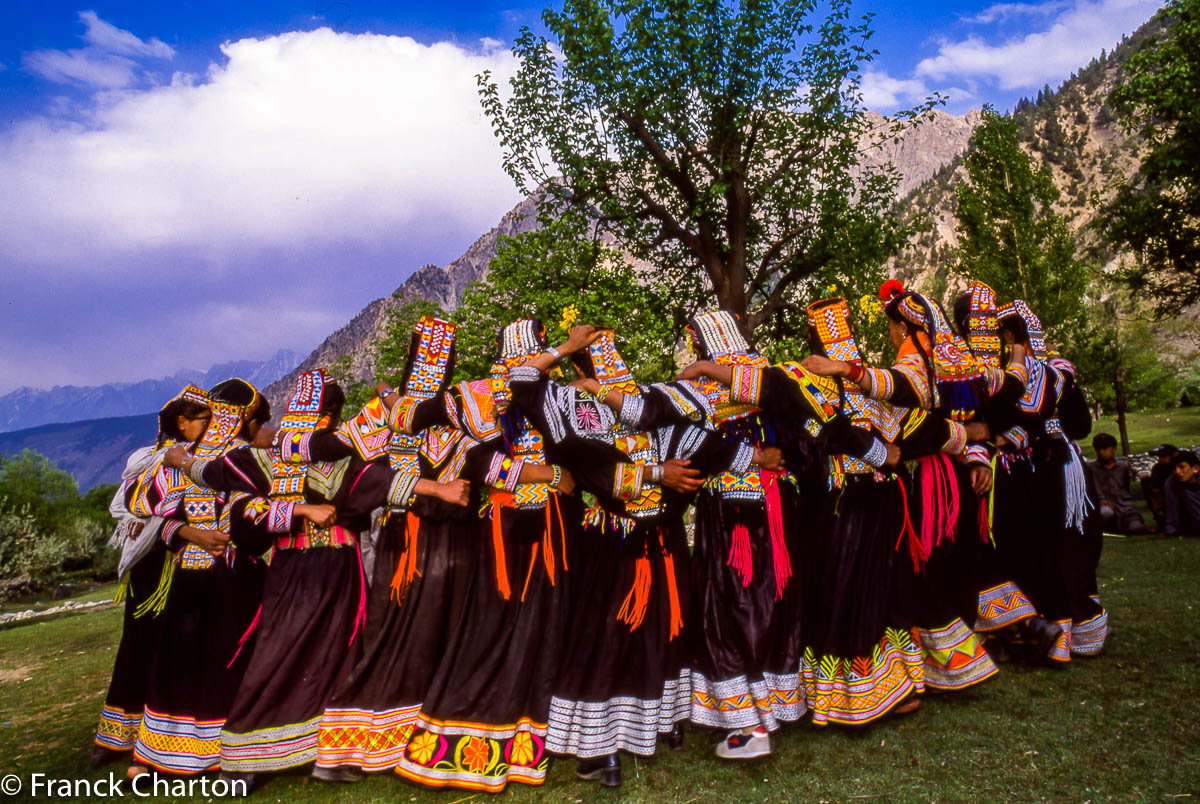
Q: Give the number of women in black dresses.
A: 11